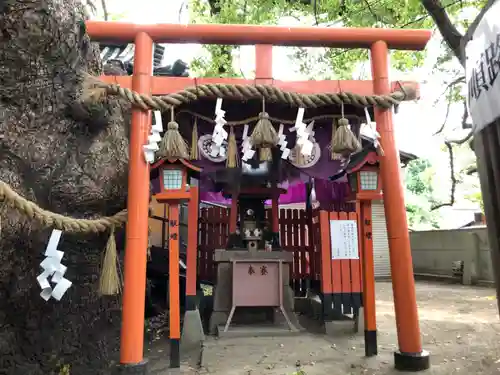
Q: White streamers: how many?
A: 7